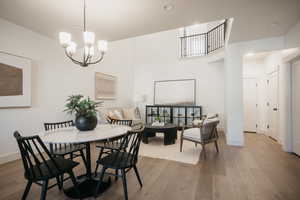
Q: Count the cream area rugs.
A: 1